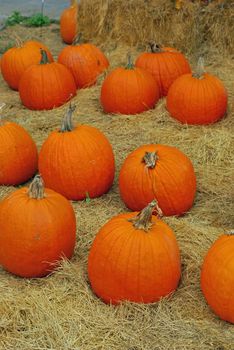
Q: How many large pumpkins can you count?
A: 13